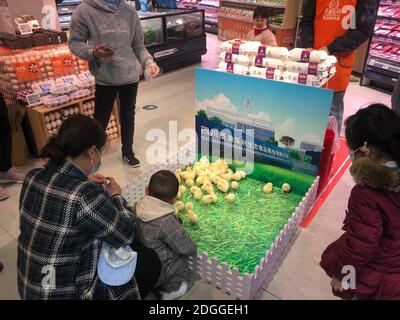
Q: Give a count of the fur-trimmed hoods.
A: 1